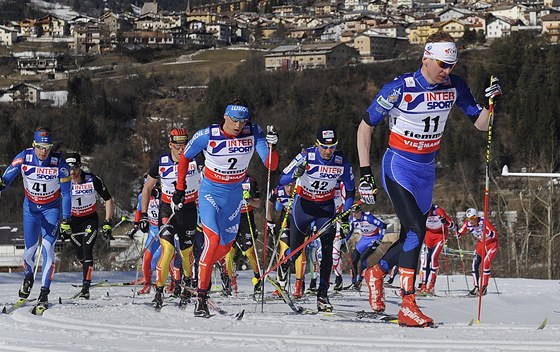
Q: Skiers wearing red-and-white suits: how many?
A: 2